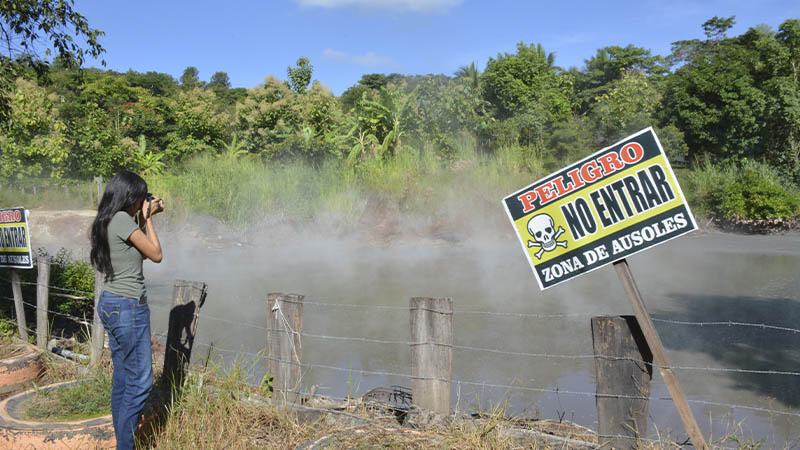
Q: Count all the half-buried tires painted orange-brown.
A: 2